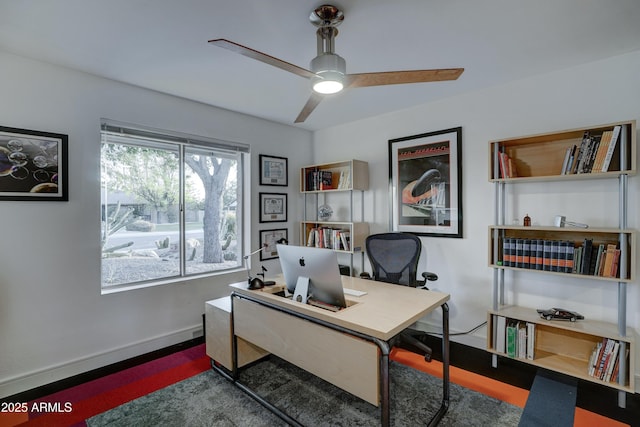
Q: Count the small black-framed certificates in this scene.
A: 3